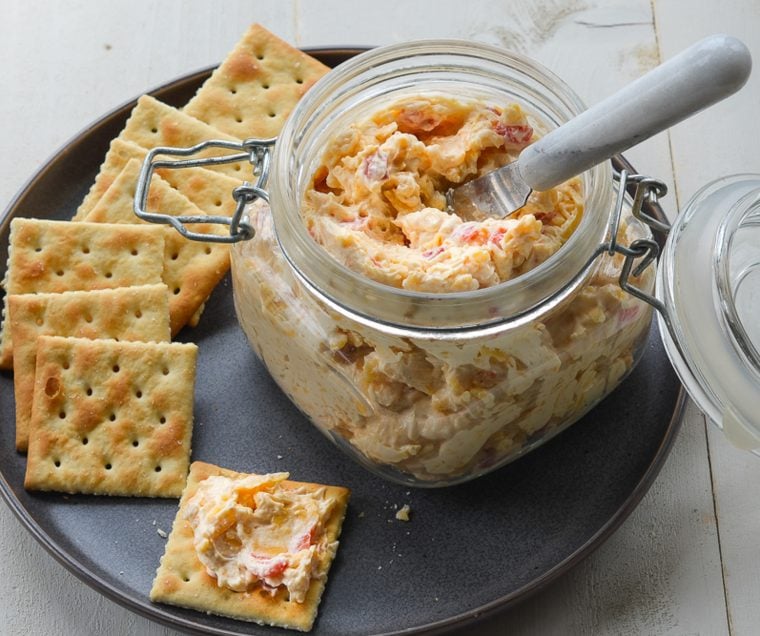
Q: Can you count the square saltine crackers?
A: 8